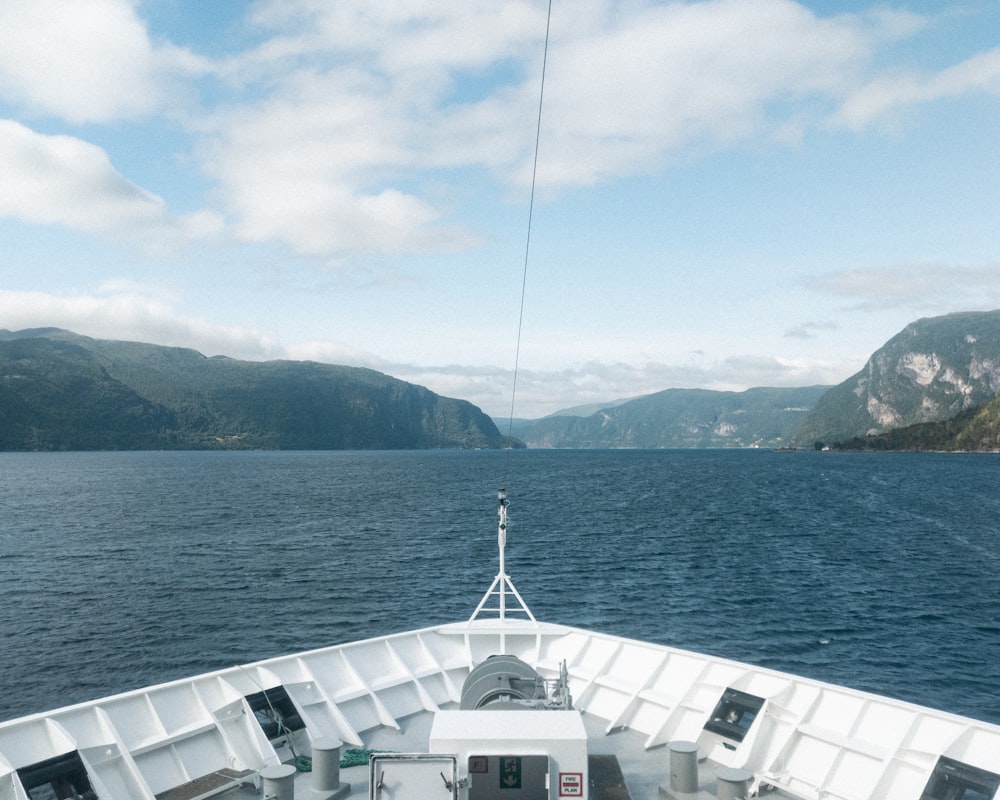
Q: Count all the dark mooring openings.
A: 4